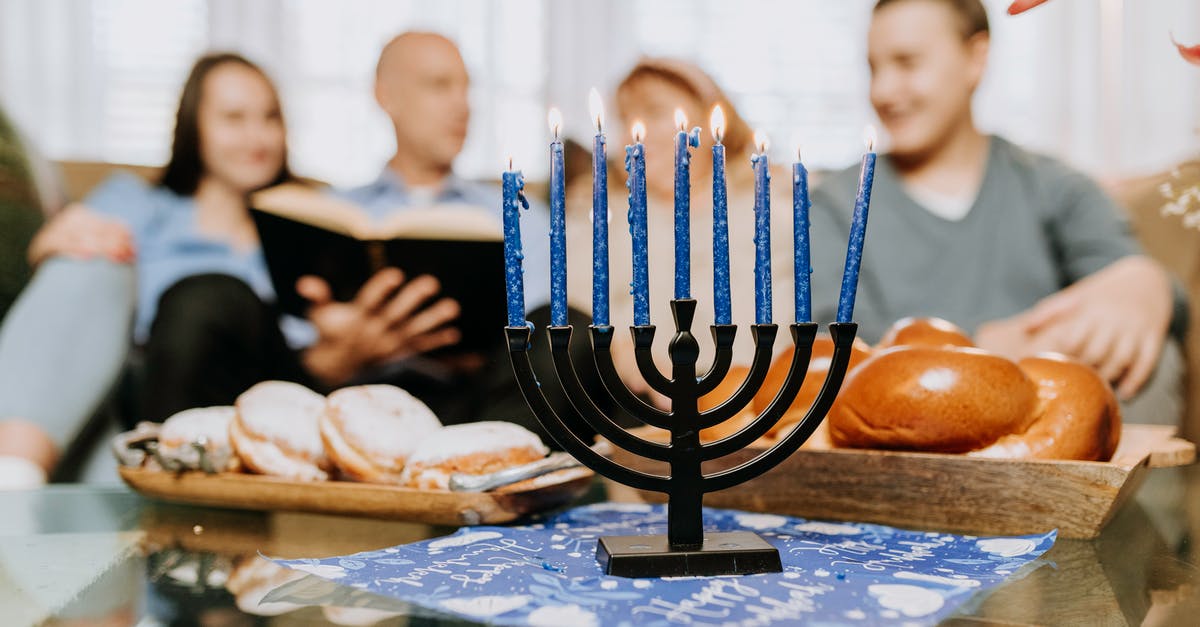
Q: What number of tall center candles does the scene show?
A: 1